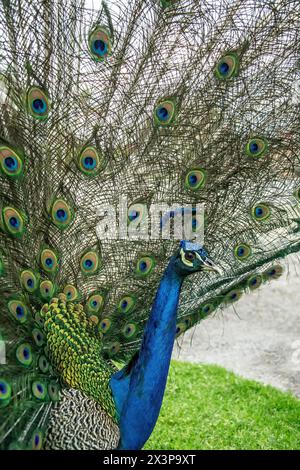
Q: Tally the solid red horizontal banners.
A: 0